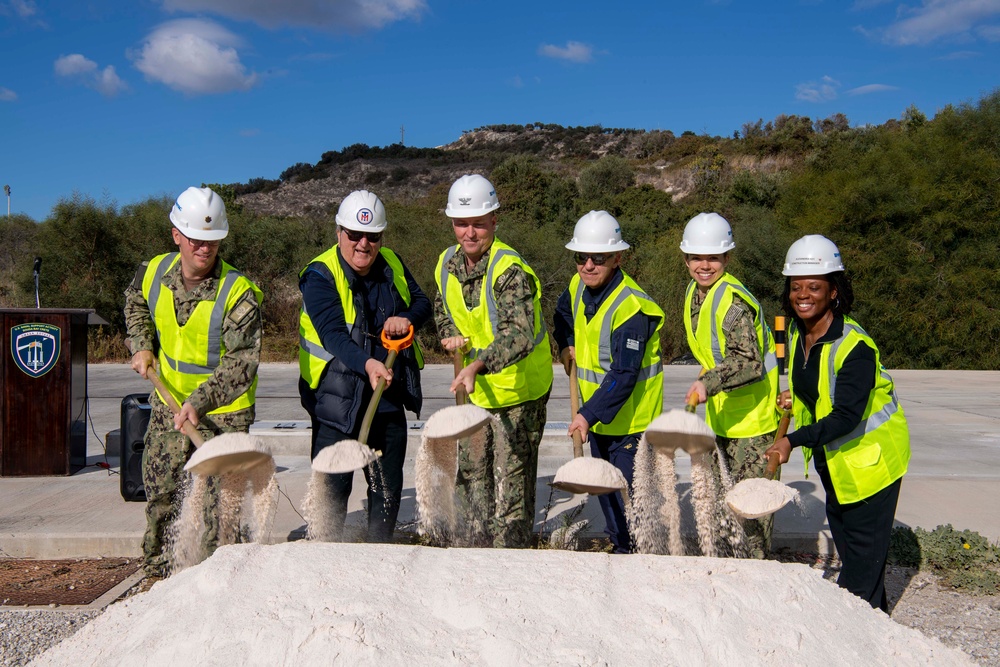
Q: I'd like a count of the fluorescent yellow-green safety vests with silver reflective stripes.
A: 6